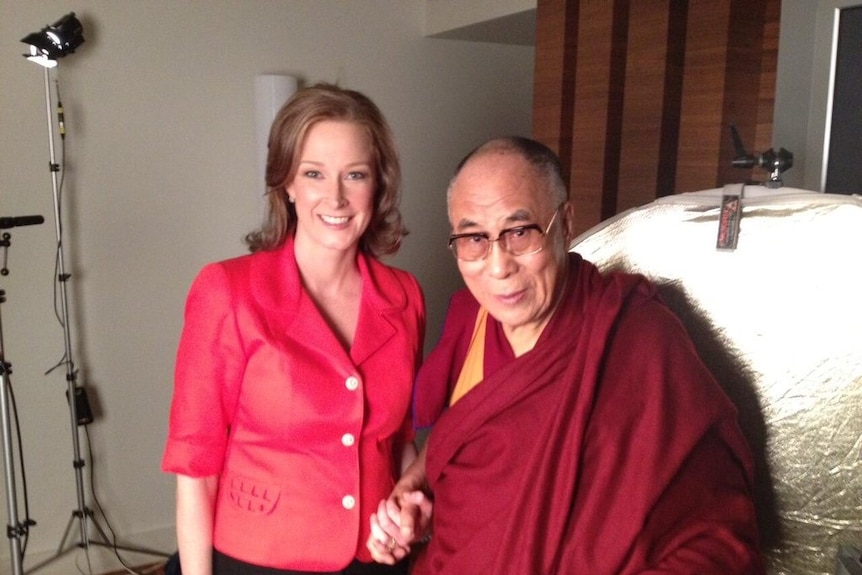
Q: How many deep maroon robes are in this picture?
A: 1